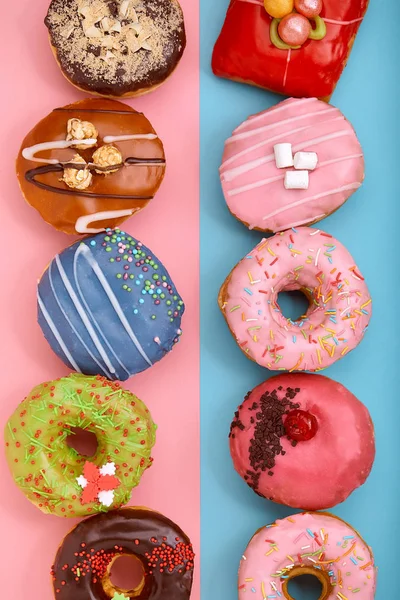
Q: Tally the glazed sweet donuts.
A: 10